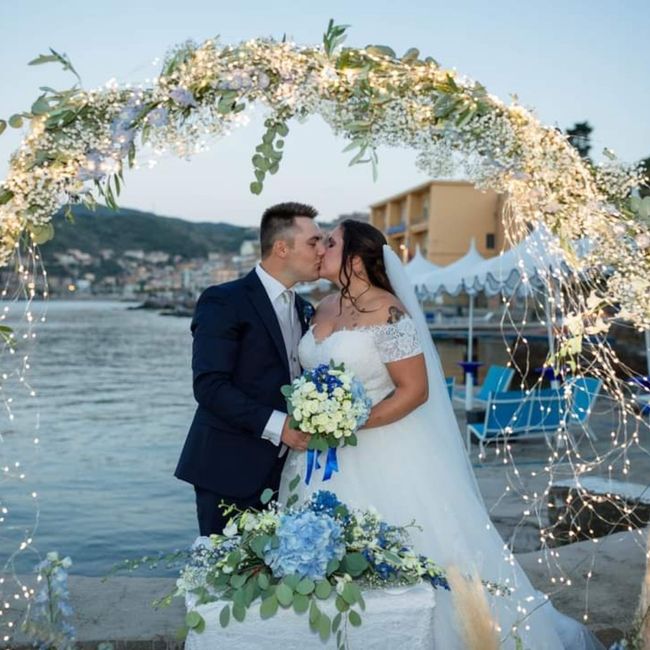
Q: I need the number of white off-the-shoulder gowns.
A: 1